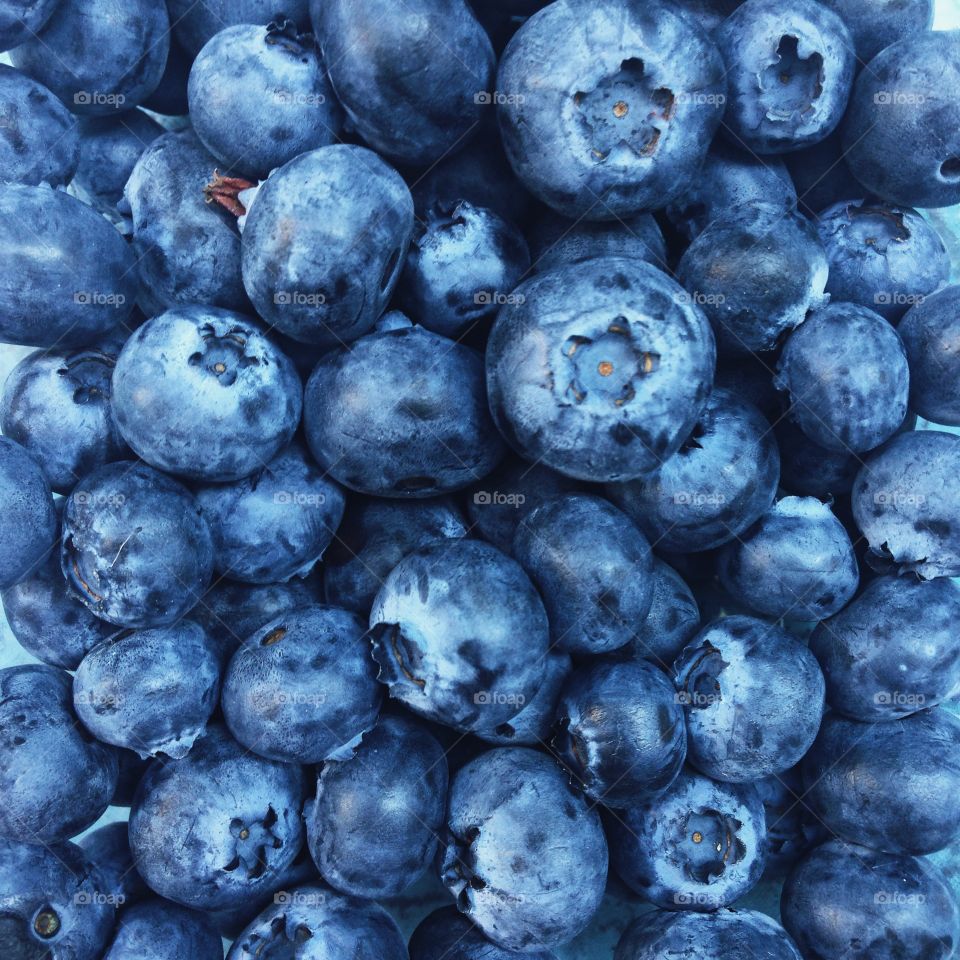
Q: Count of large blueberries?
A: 2